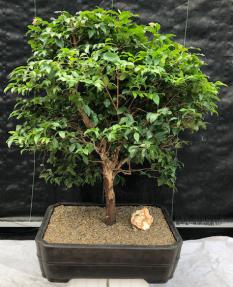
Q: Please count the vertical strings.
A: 3